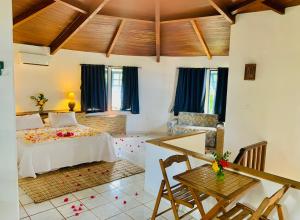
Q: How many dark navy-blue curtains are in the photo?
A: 4